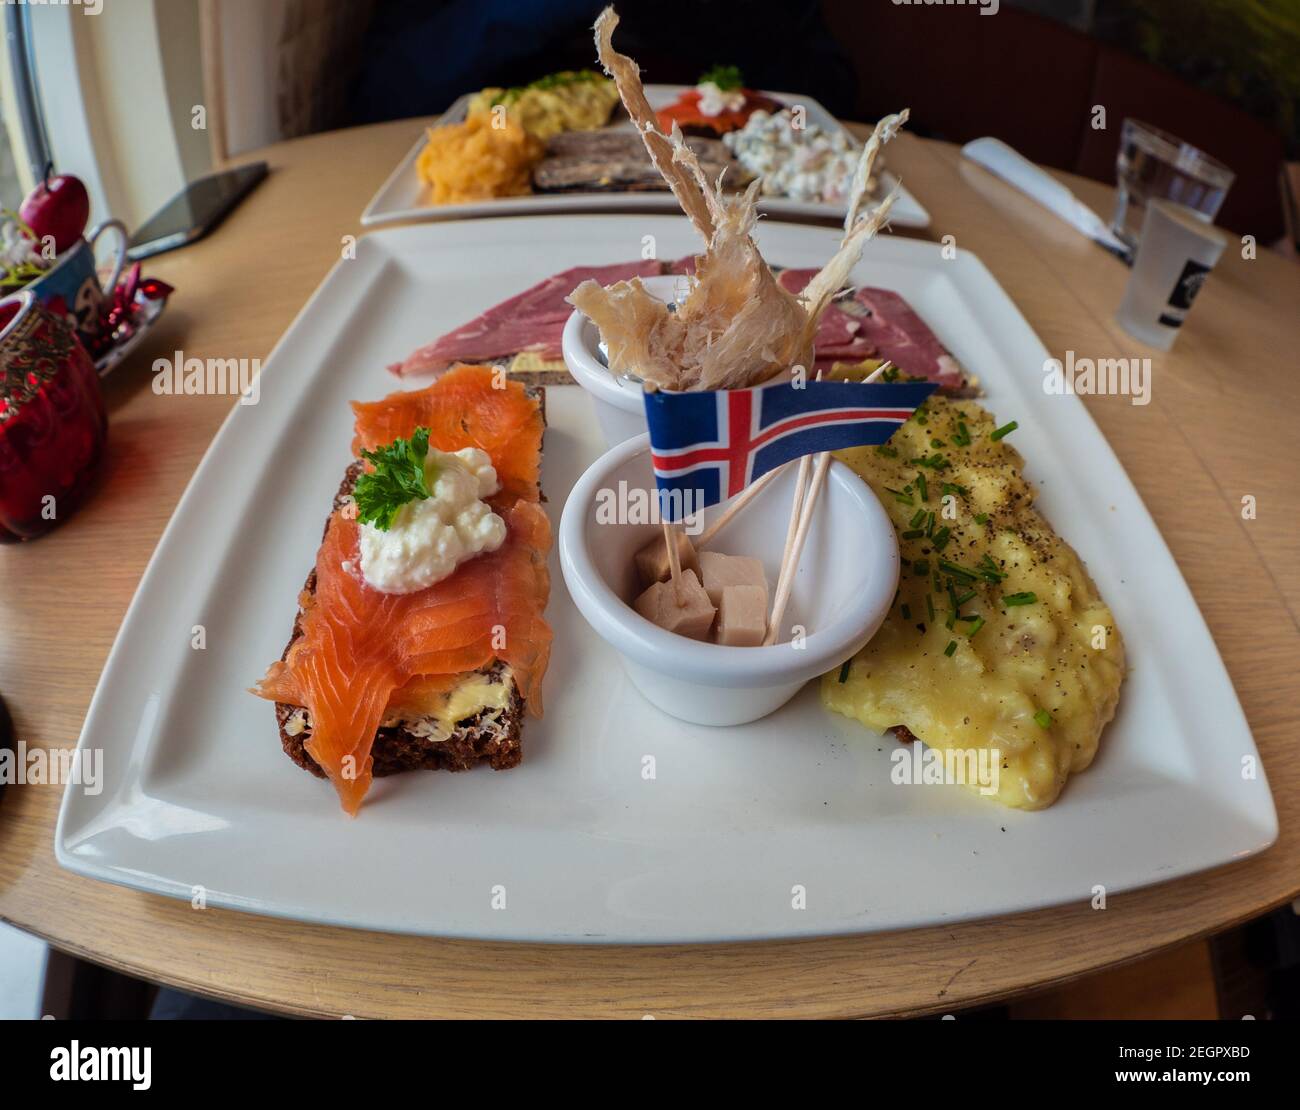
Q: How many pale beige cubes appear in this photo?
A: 4